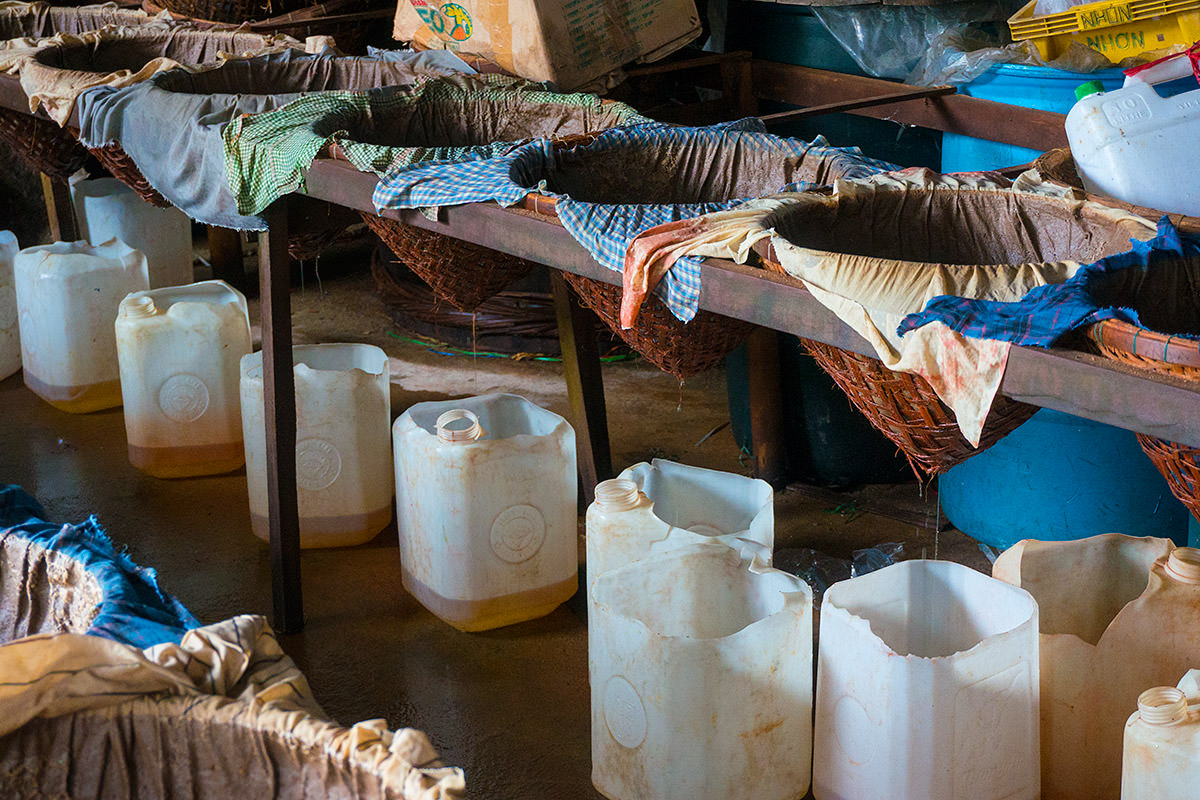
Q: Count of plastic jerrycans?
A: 12